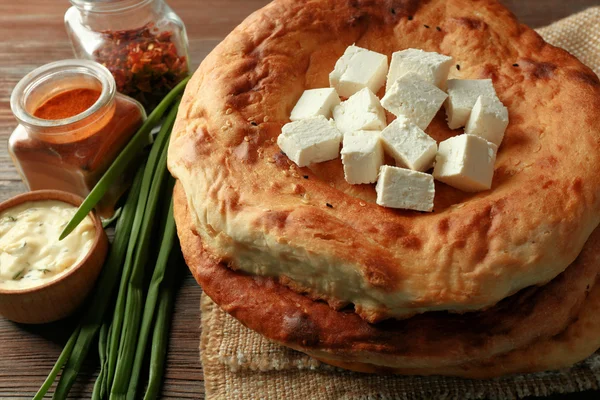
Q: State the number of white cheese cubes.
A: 12